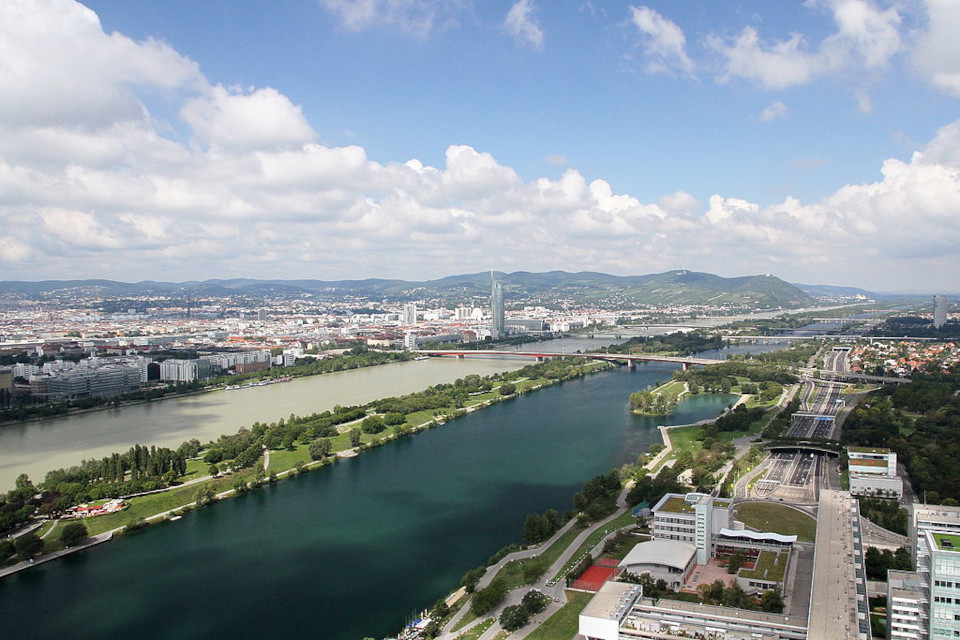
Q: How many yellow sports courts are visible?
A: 0